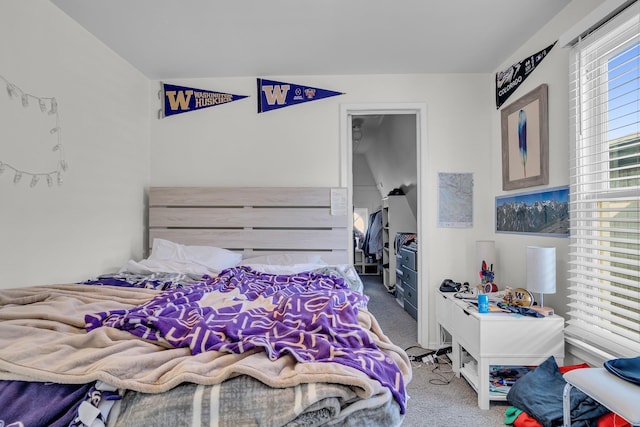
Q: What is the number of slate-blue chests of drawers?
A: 1